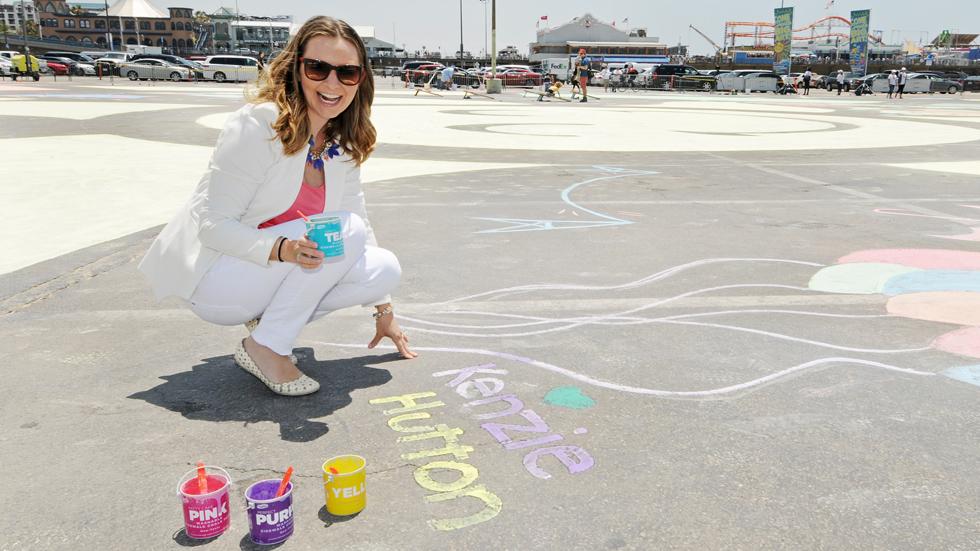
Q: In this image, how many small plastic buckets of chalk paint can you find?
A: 4